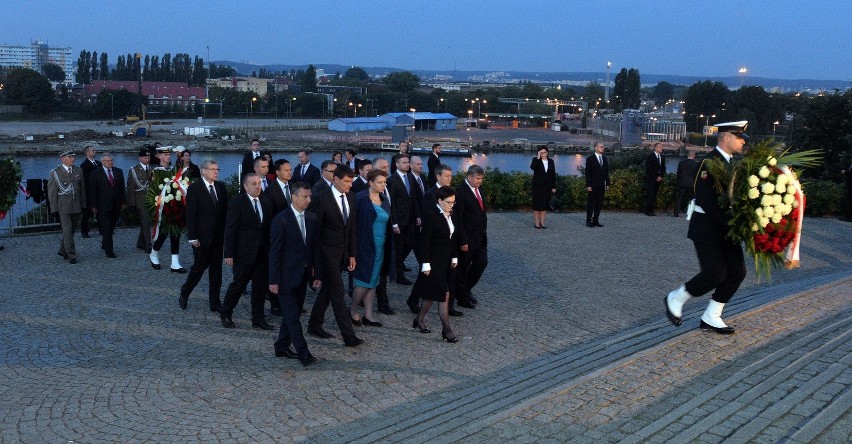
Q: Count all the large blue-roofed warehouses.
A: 2